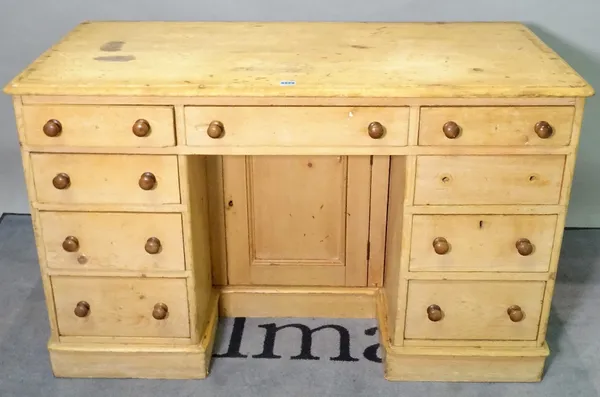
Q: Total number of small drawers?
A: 8